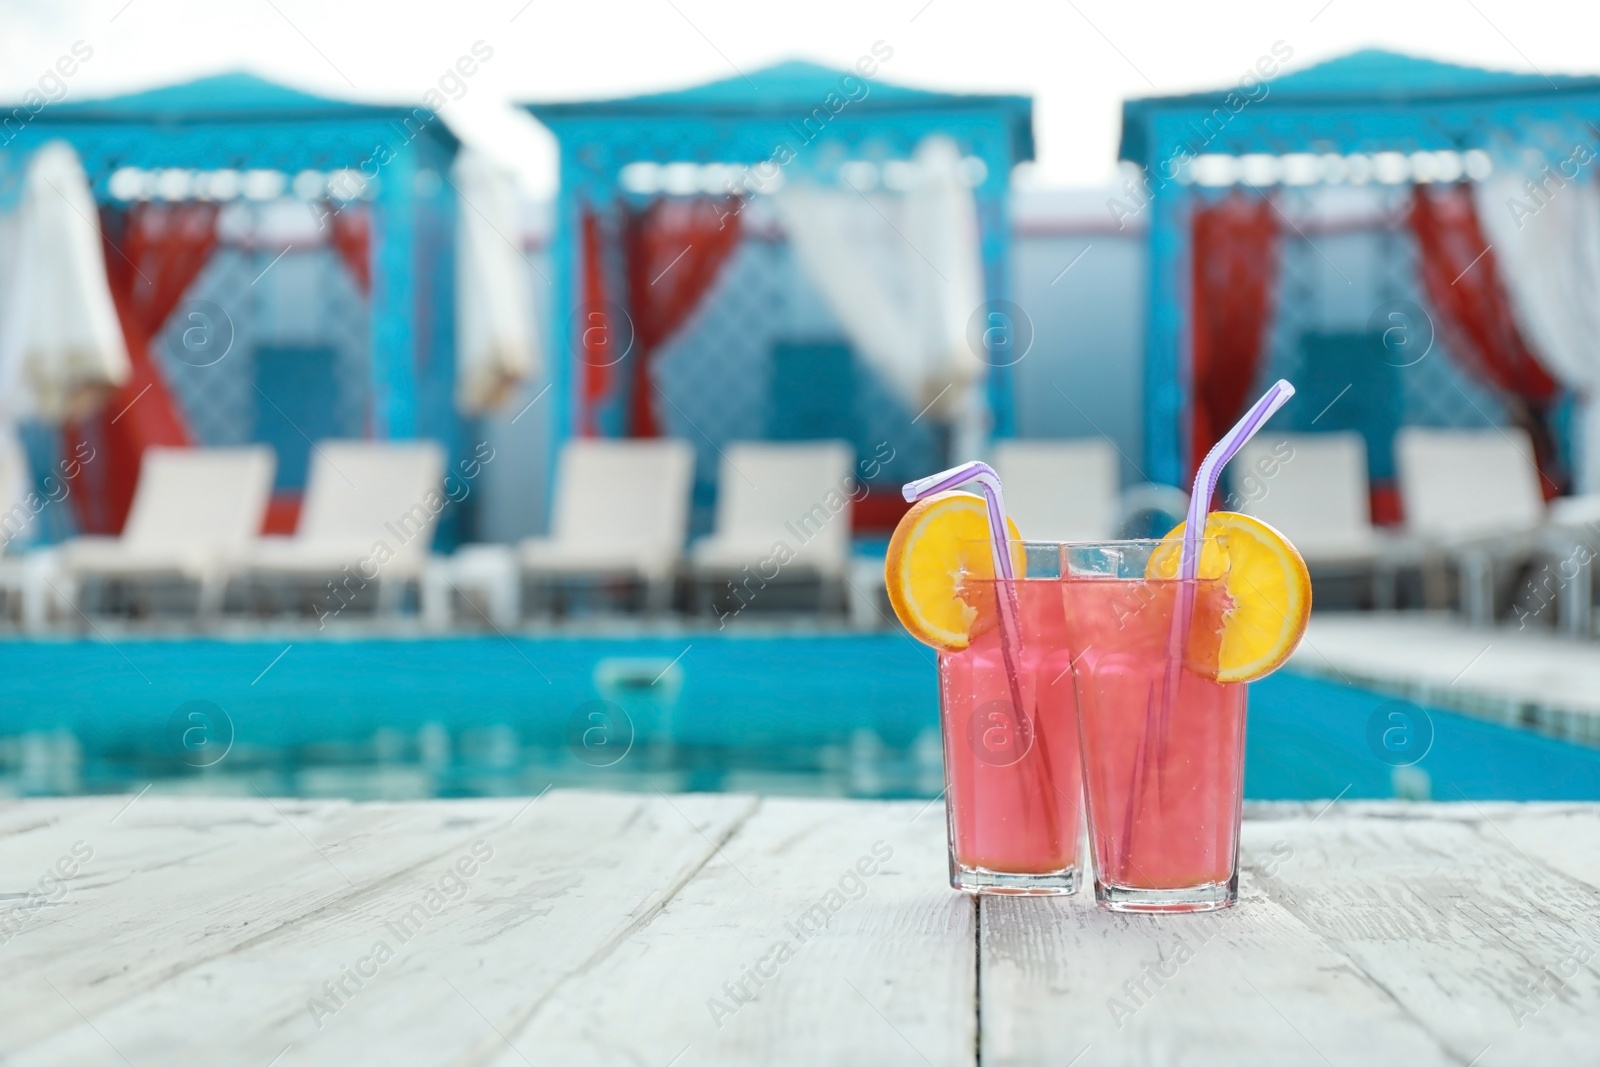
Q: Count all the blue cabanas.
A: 3